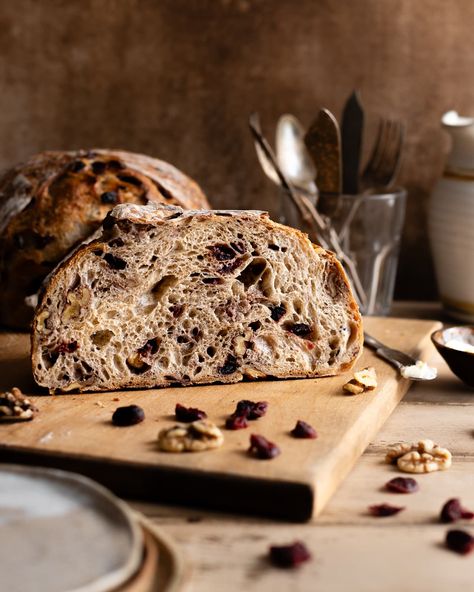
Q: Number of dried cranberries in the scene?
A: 11